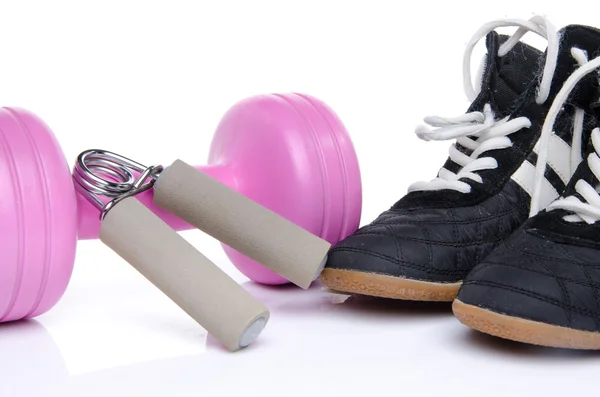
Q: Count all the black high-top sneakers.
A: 2